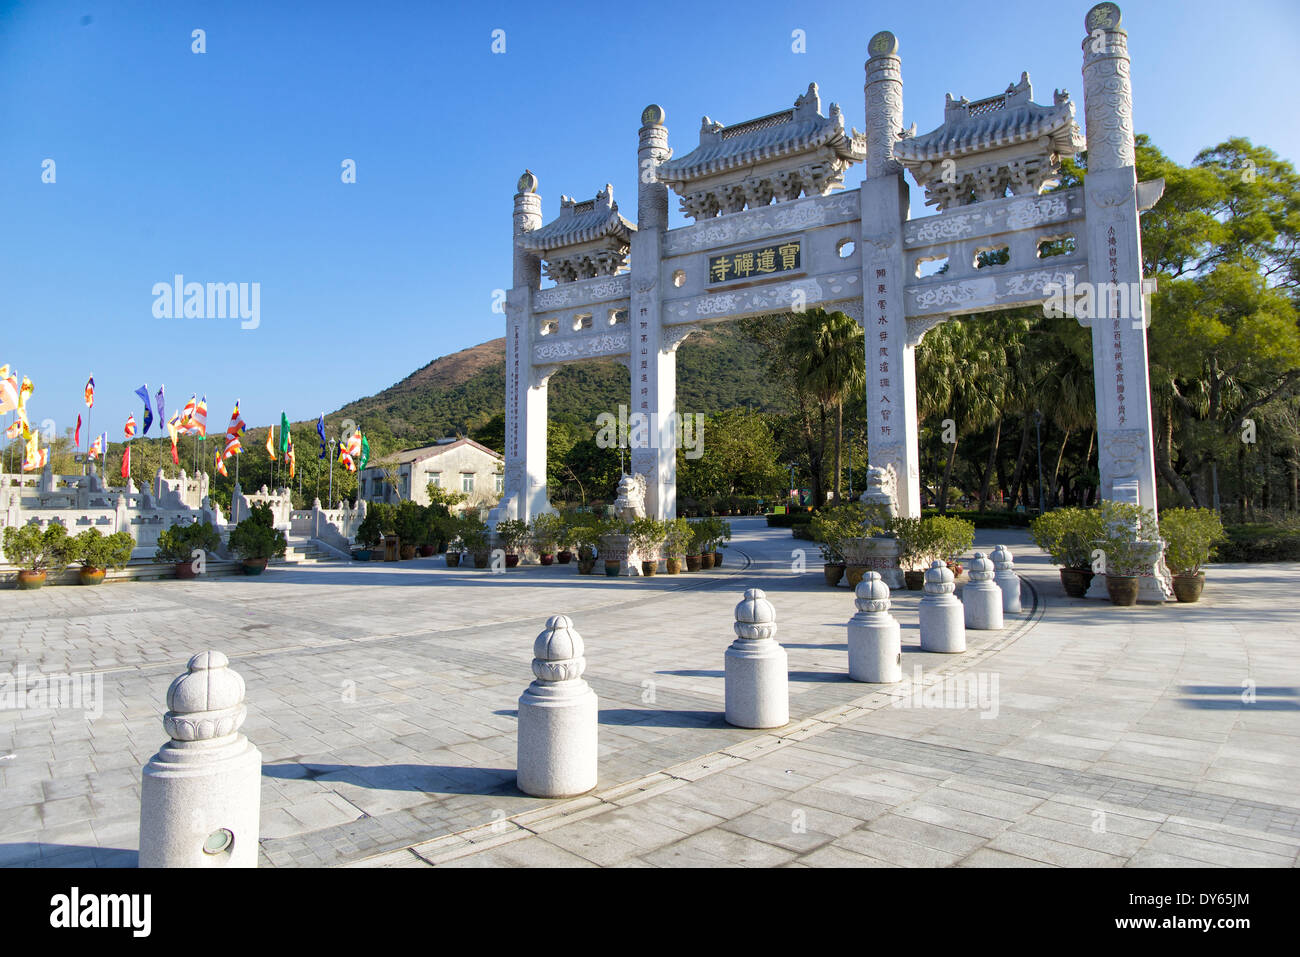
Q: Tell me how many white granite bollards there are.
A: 7